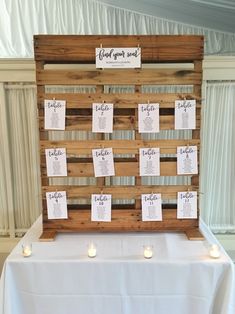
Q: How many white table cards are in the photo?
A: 12